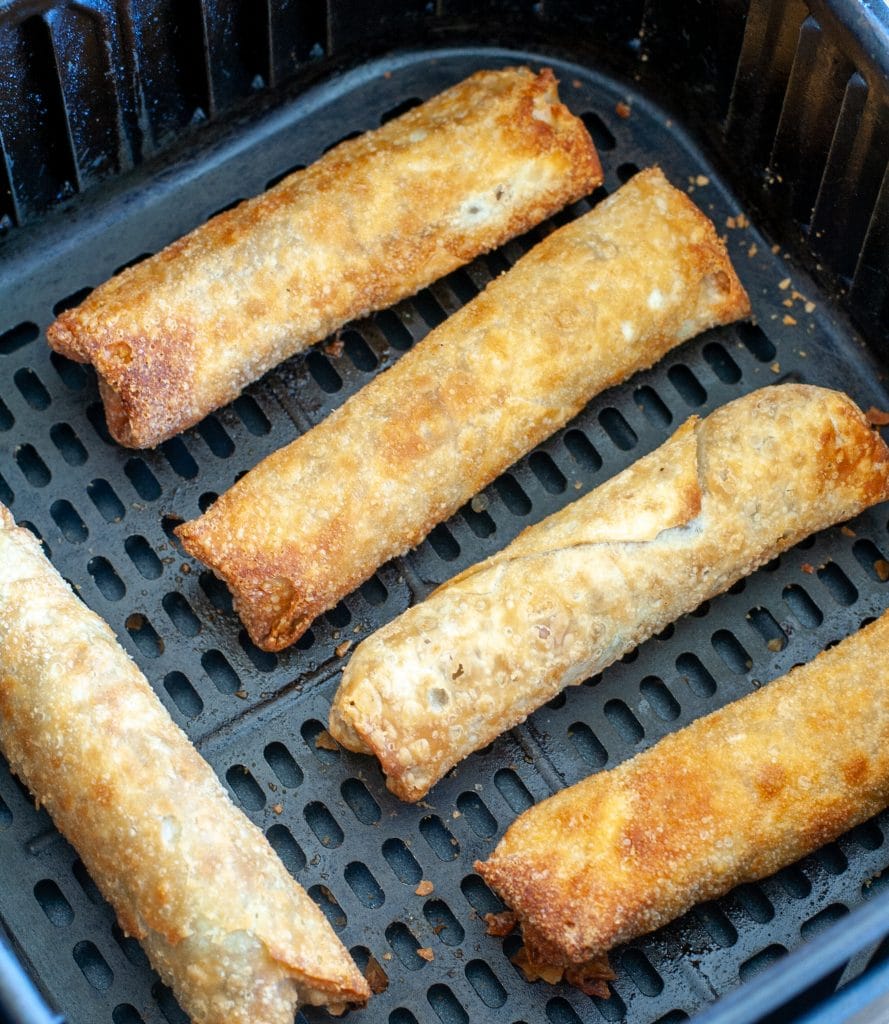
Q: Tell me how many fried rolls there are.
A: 5